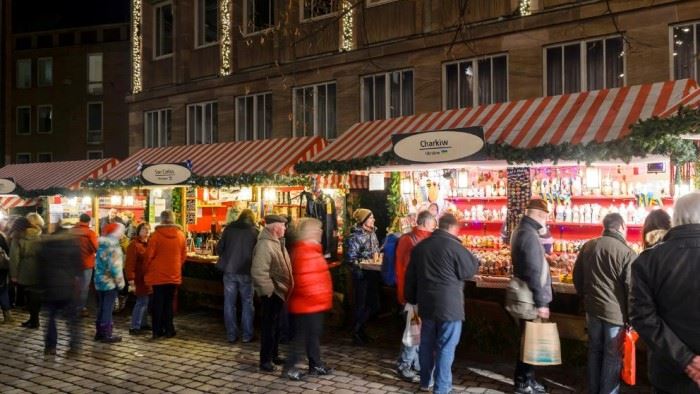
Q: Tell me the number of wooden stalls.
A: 3